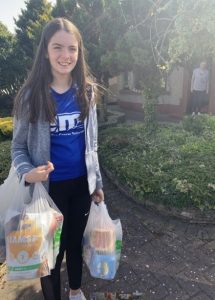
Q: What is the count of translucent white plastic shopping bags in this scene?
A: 3